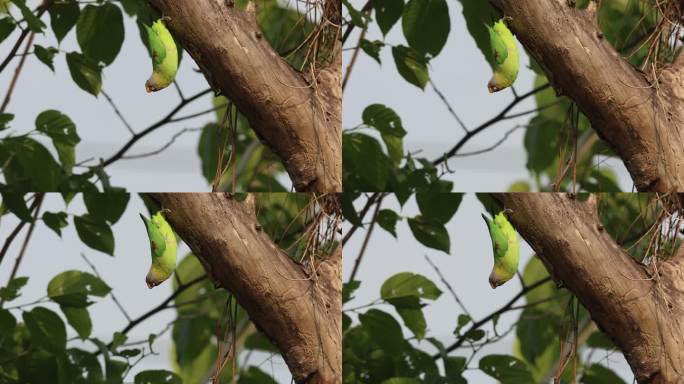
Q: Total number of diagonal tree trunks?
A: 4